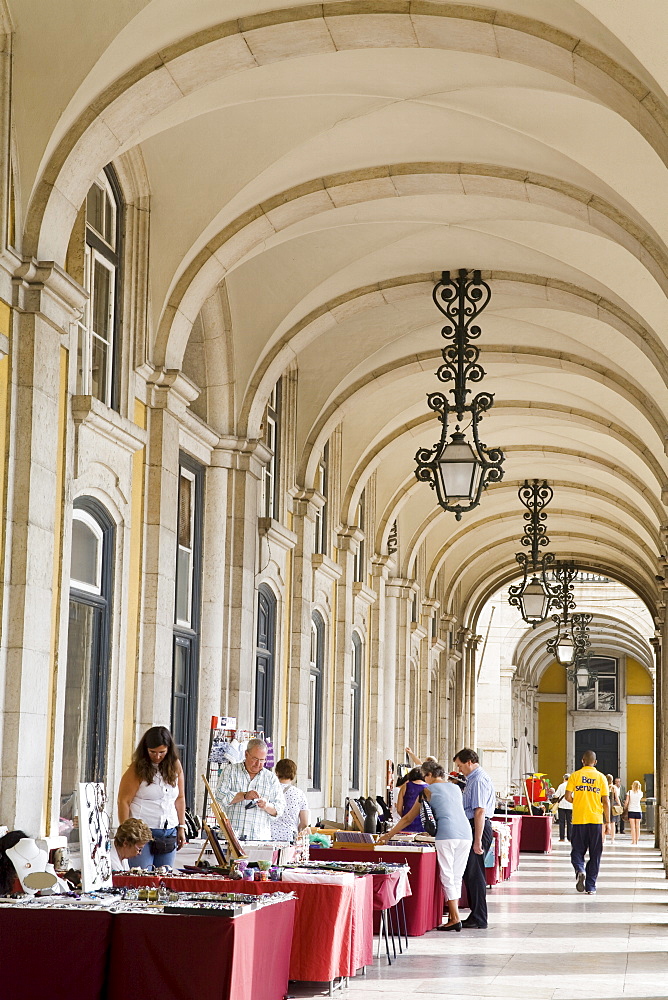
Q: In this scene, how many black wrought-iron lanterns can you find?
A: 4